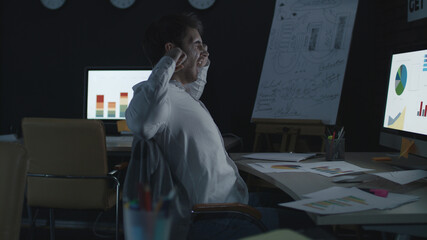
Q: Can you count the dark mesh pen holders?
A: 1